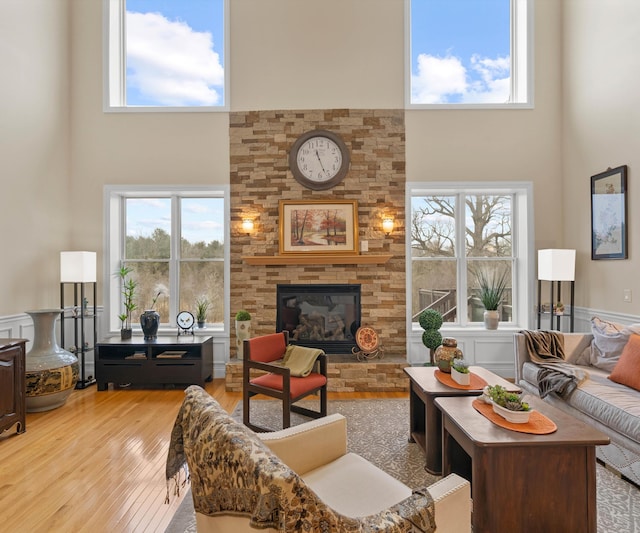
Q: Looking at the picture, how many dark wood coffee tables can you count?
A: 2